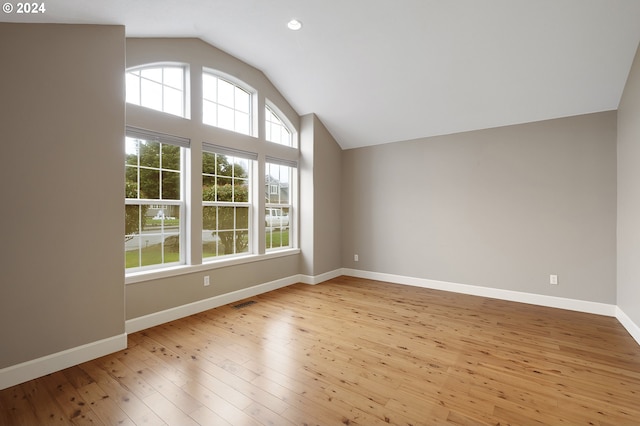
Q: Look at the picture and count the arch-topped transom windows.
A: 3